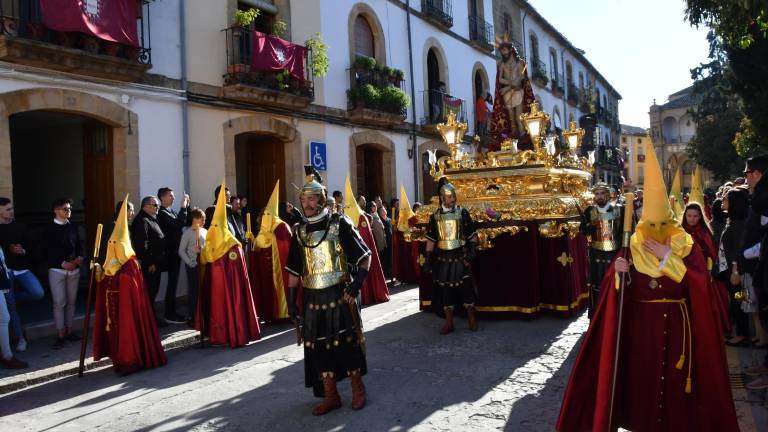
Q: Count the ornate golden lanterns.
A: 3